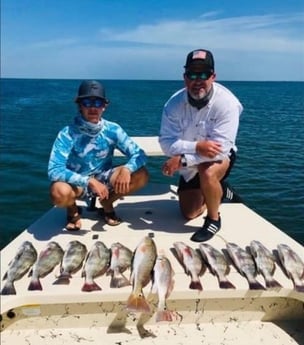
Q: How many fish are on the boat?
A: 12